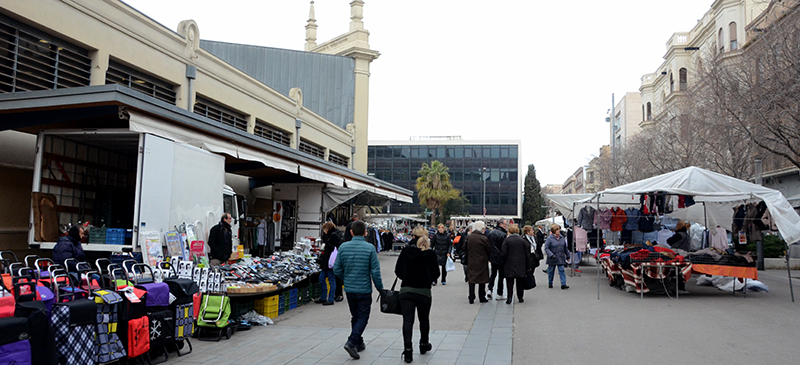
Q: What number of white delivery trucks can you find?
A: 1